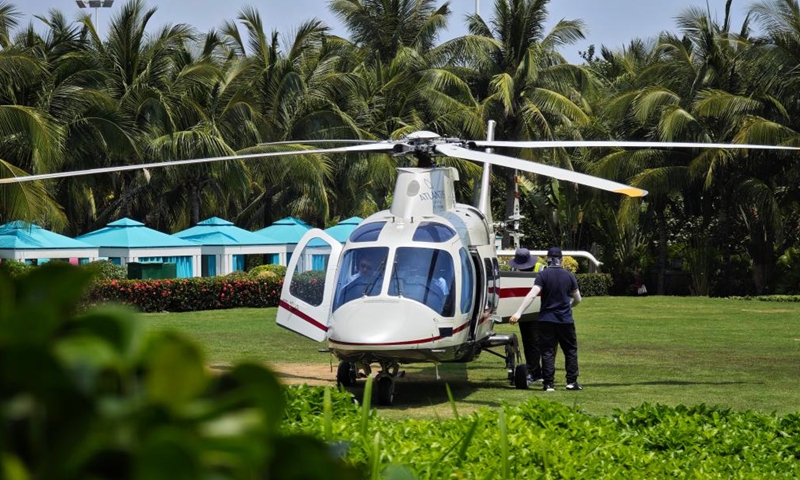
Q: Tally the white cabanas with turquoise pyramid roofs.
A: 5